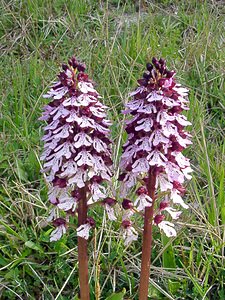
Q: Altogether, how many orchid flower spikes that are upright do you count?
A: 2